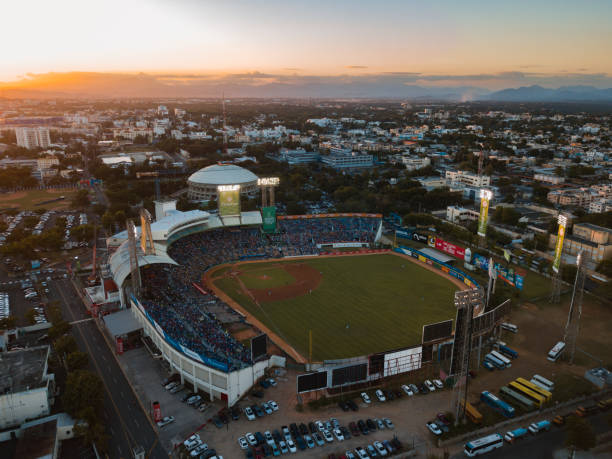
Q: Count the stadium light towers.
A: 8